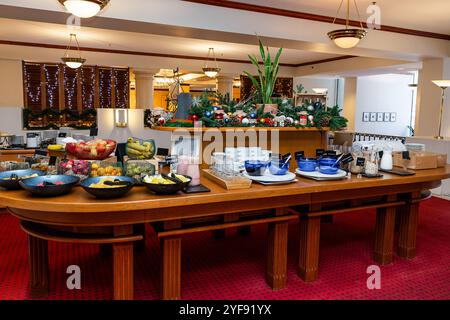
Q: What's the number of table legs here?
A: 7